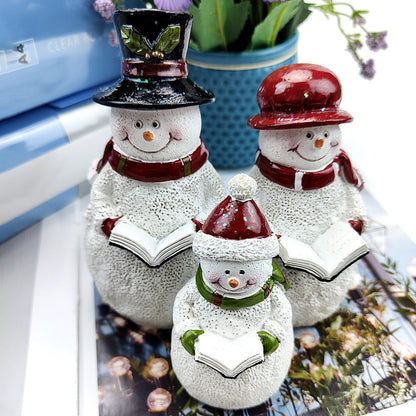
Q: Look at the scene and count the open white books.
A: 3